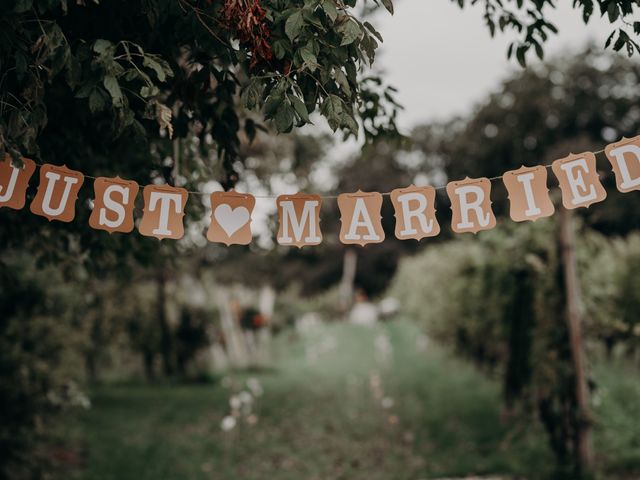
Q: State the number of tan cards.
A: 12